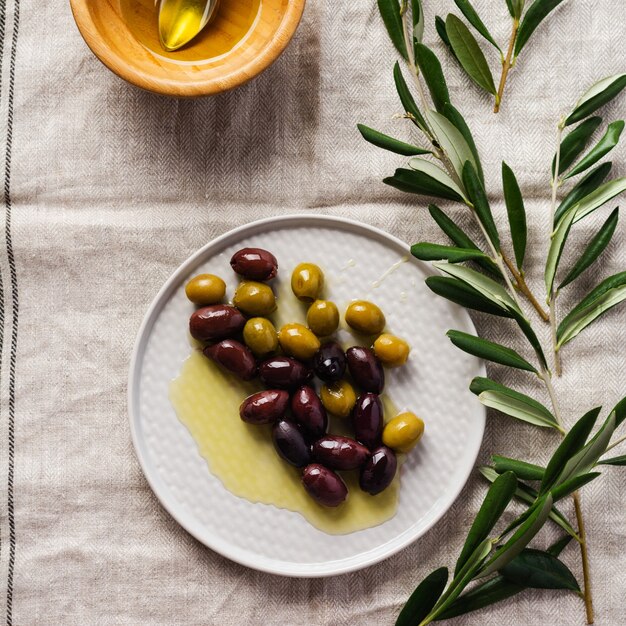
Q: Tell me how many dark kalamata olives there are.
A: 13